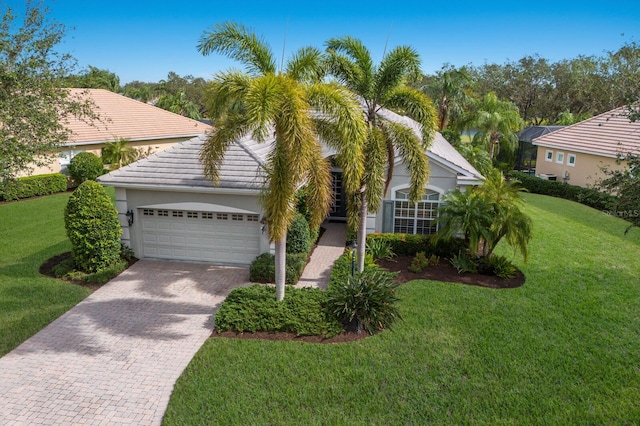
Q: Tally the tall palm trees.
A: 2